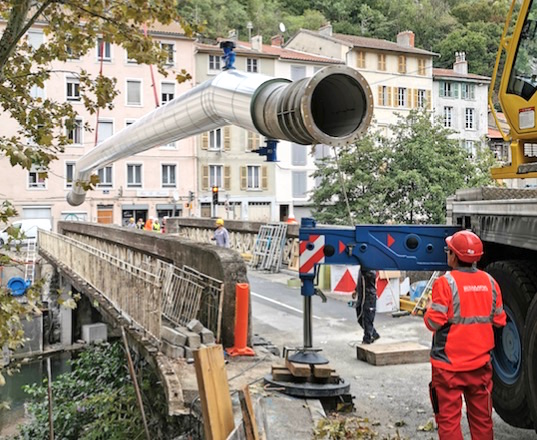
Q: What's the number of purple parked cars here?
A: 0